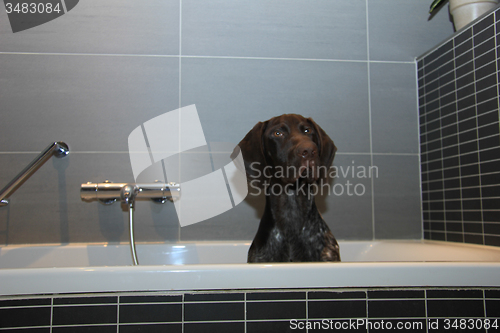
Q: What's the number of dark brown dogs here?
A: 1